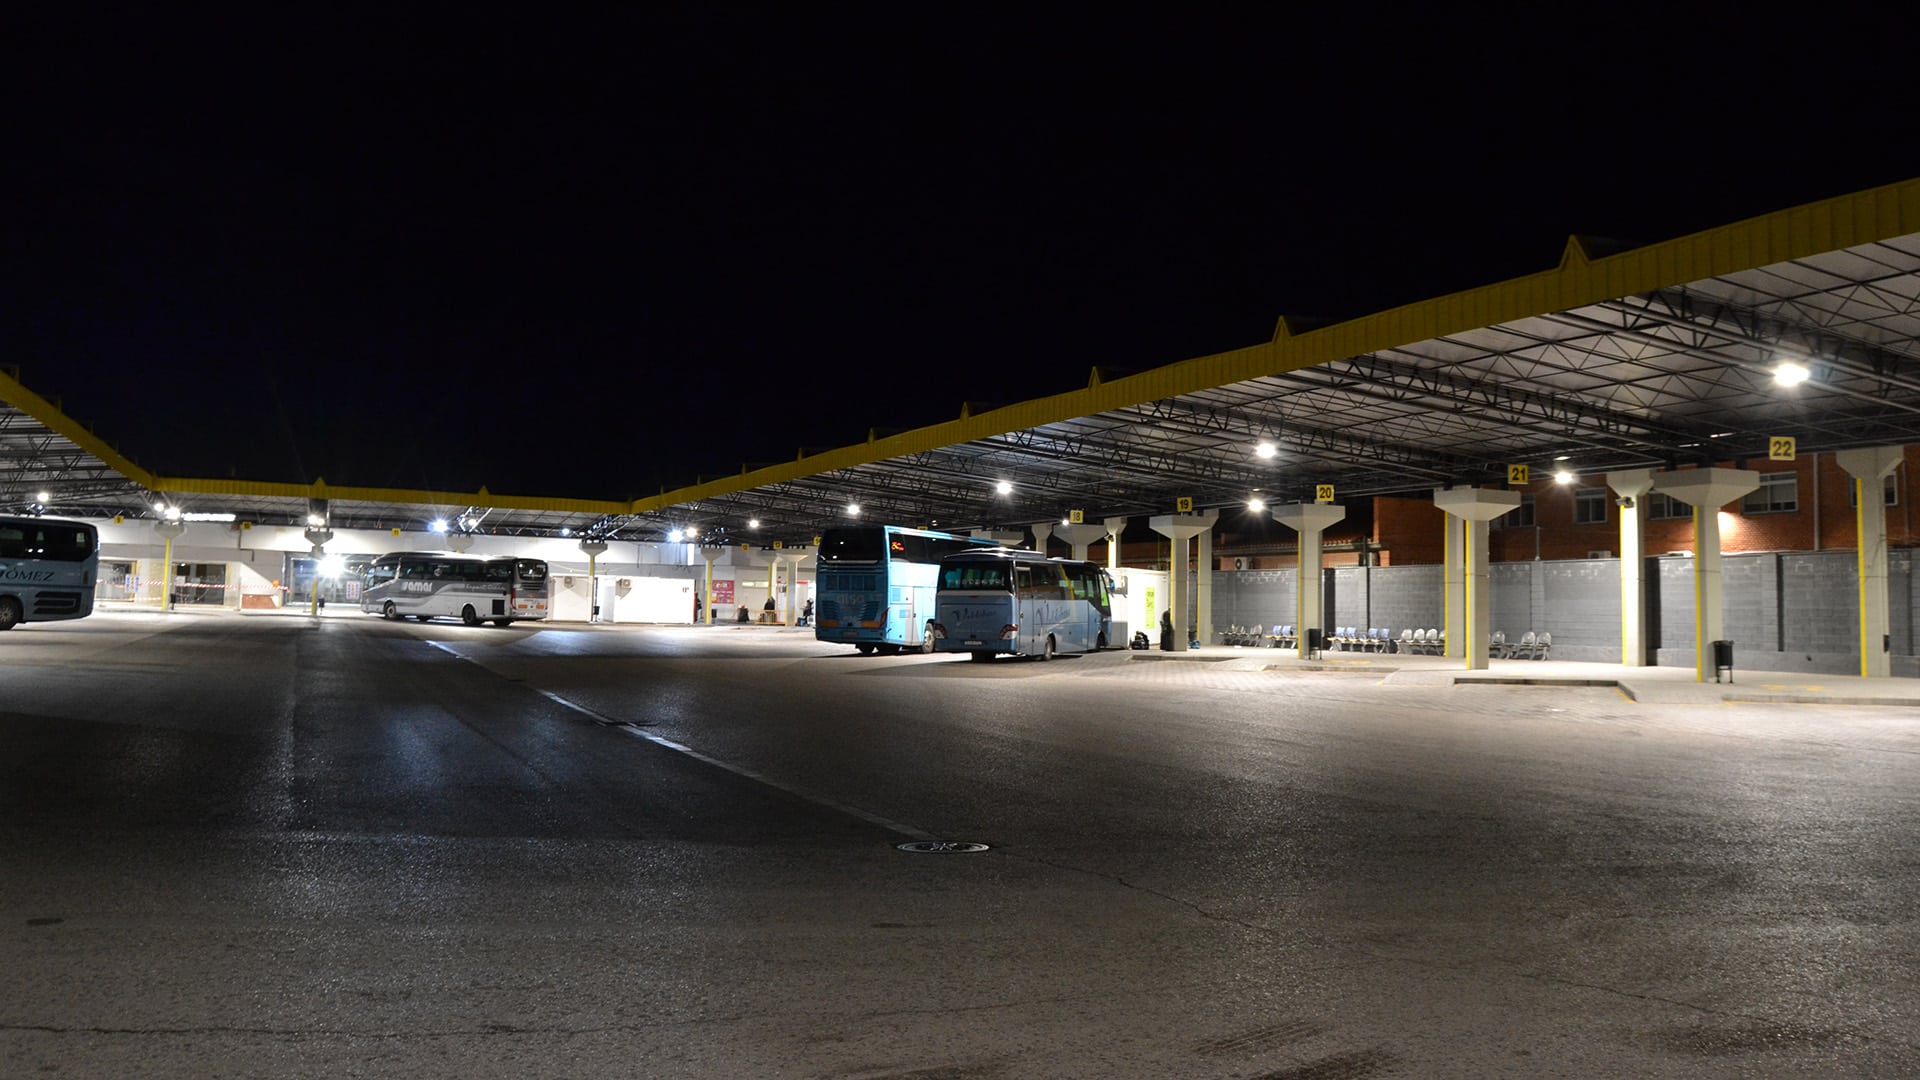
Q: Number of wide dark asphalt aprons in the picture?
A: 1